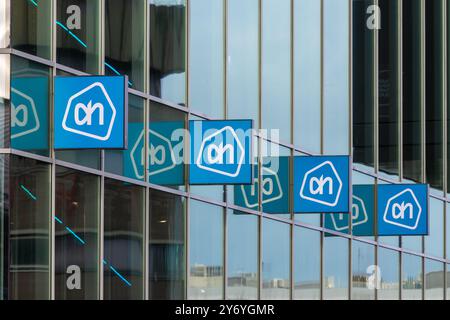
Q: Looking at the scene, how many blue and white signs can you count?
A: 4